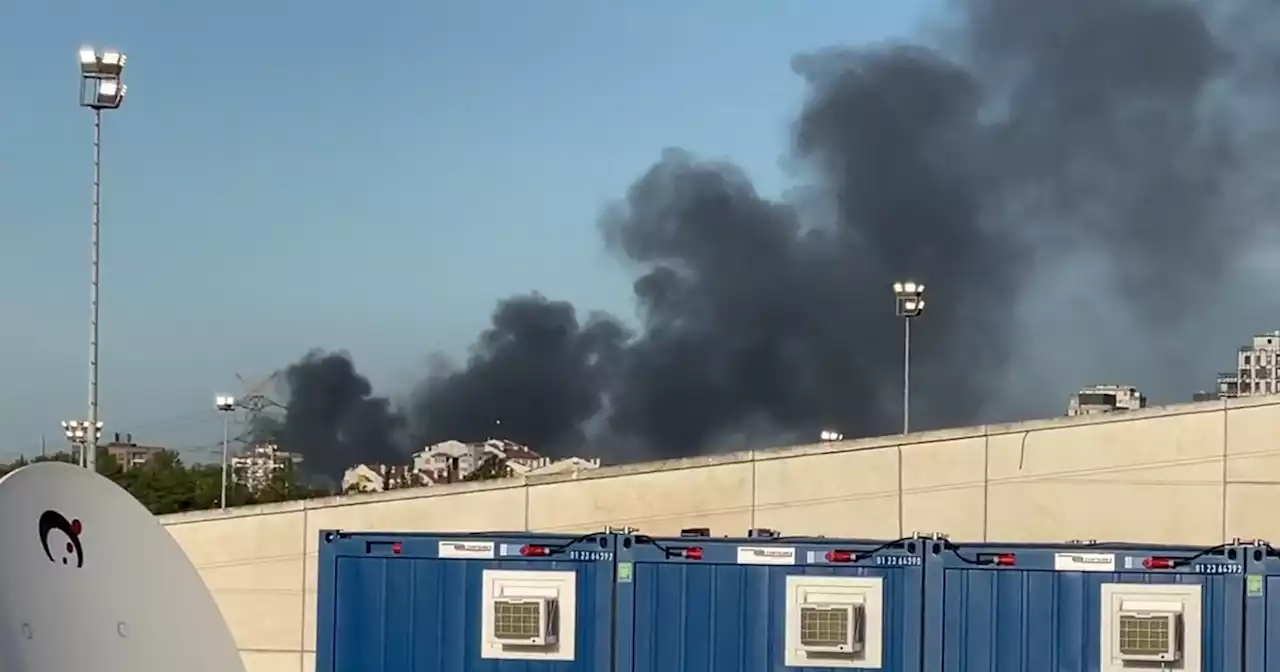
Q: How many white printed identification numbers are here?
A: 3